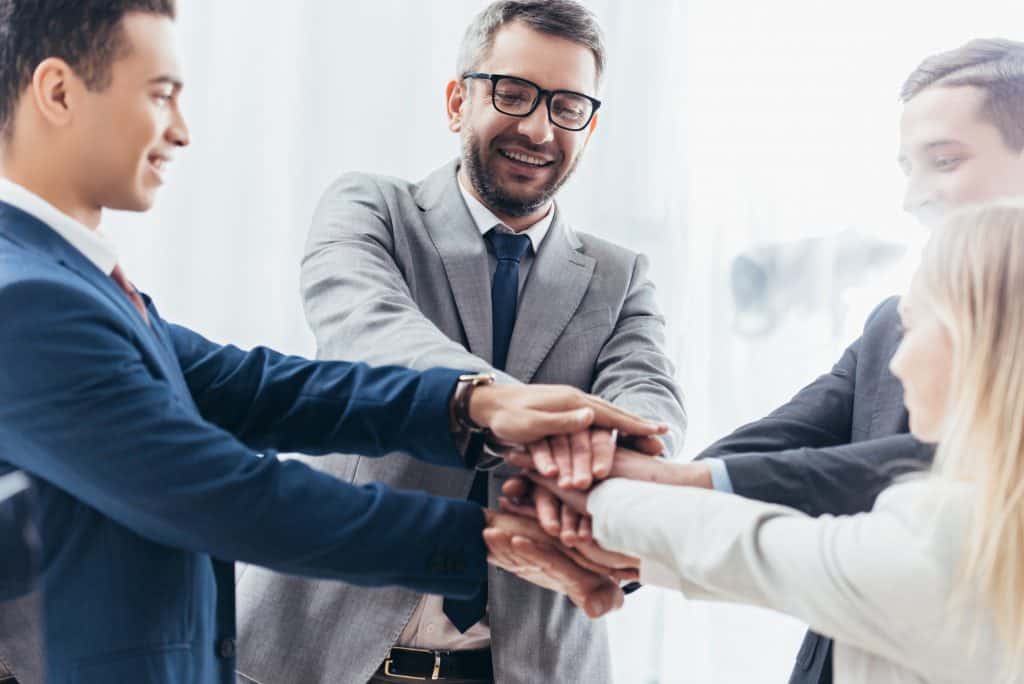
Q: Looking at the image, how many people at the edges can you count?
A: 3